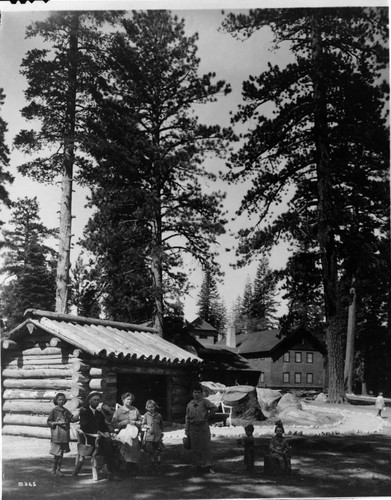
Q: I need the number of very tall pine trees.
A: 3